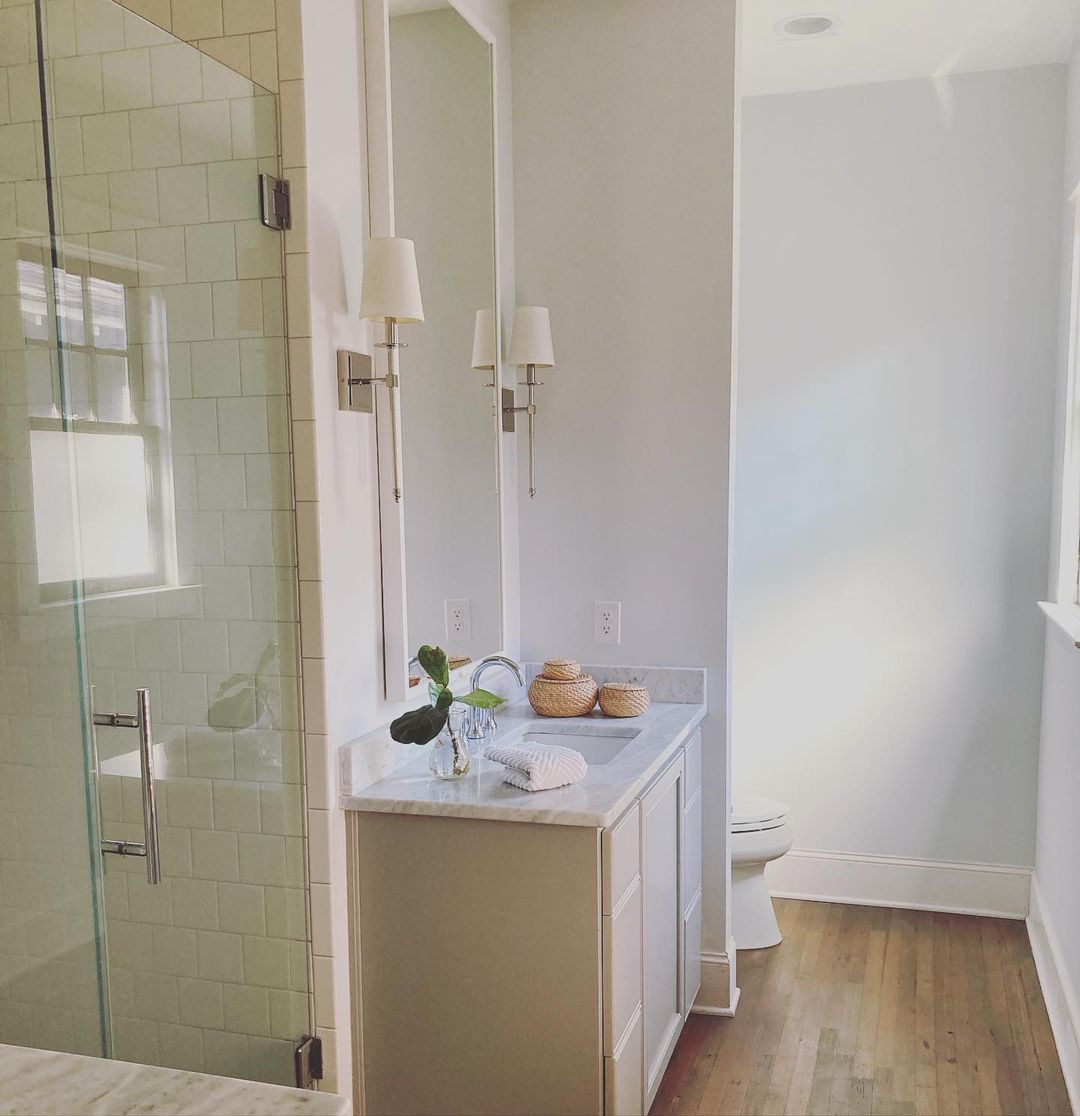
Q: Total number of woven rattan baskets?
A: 3